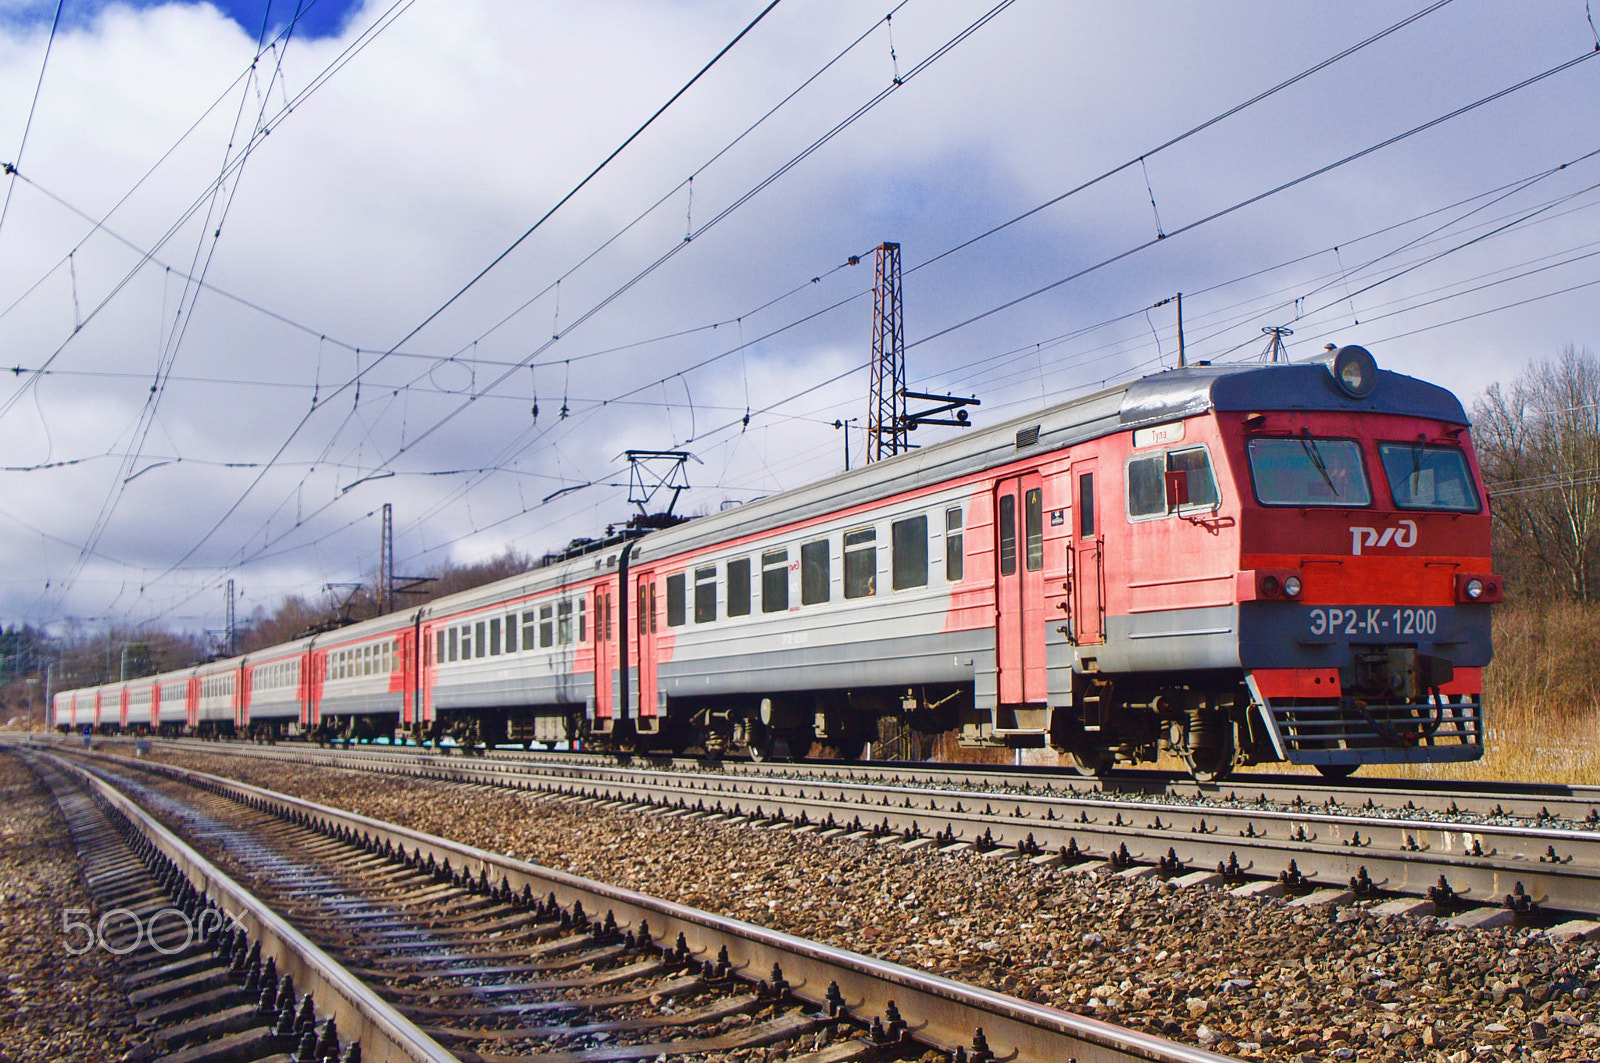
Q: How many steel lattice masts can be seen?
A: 3